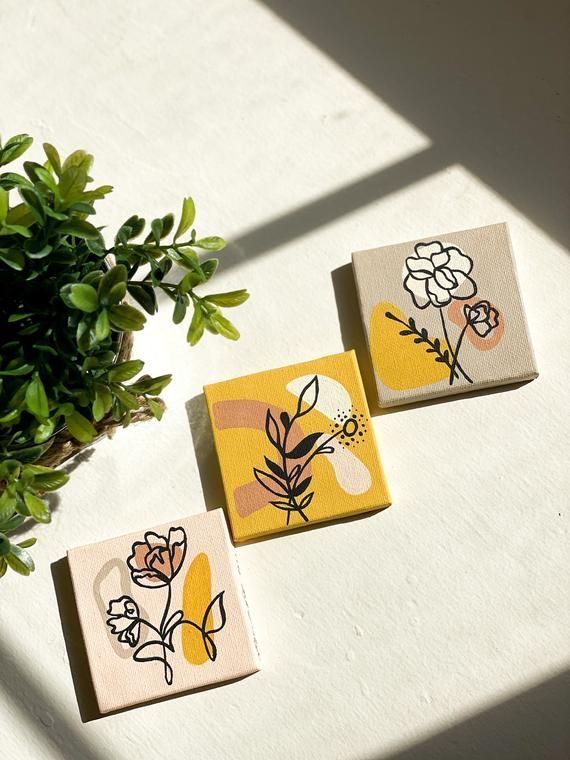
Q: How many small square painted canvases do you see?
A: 3